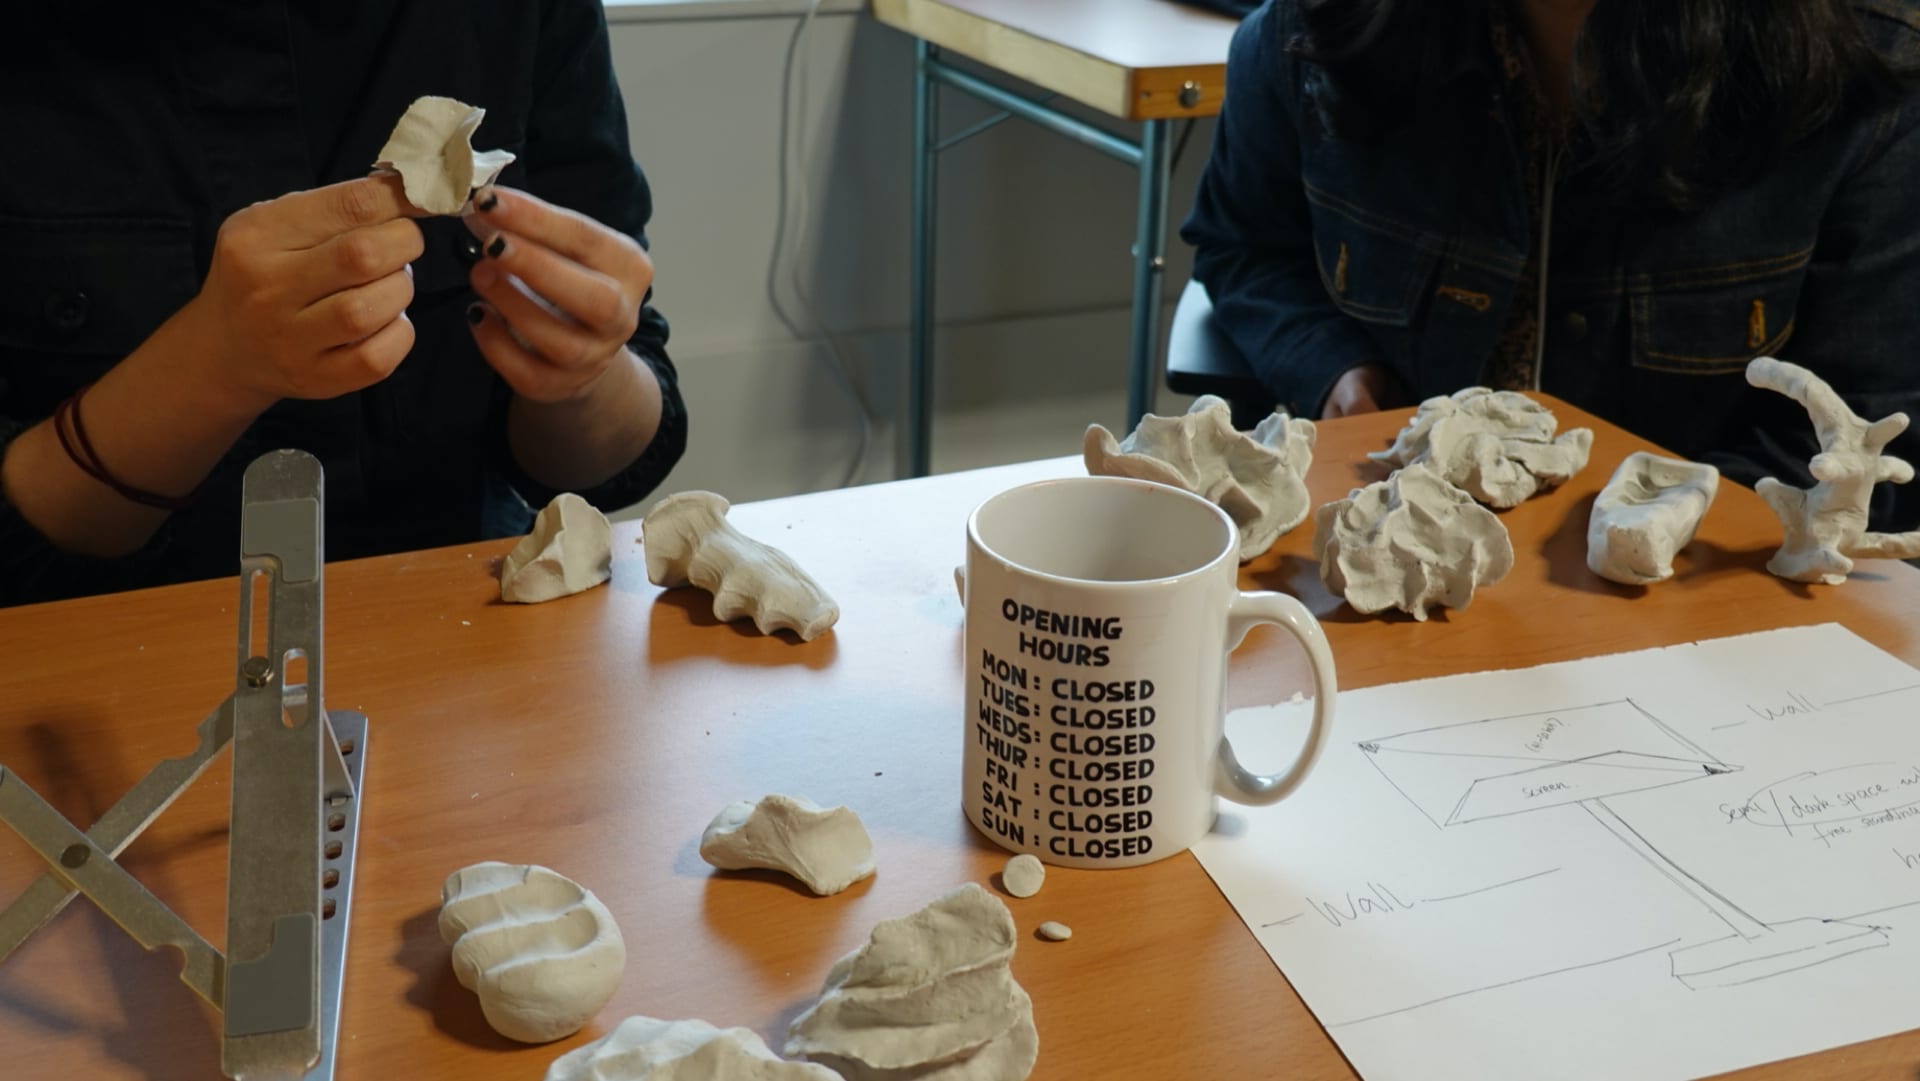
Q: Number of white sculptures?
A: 12